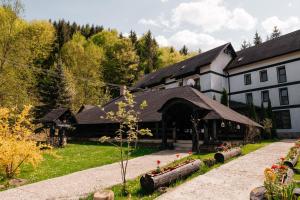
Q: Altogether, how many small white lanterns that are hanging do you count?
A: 2